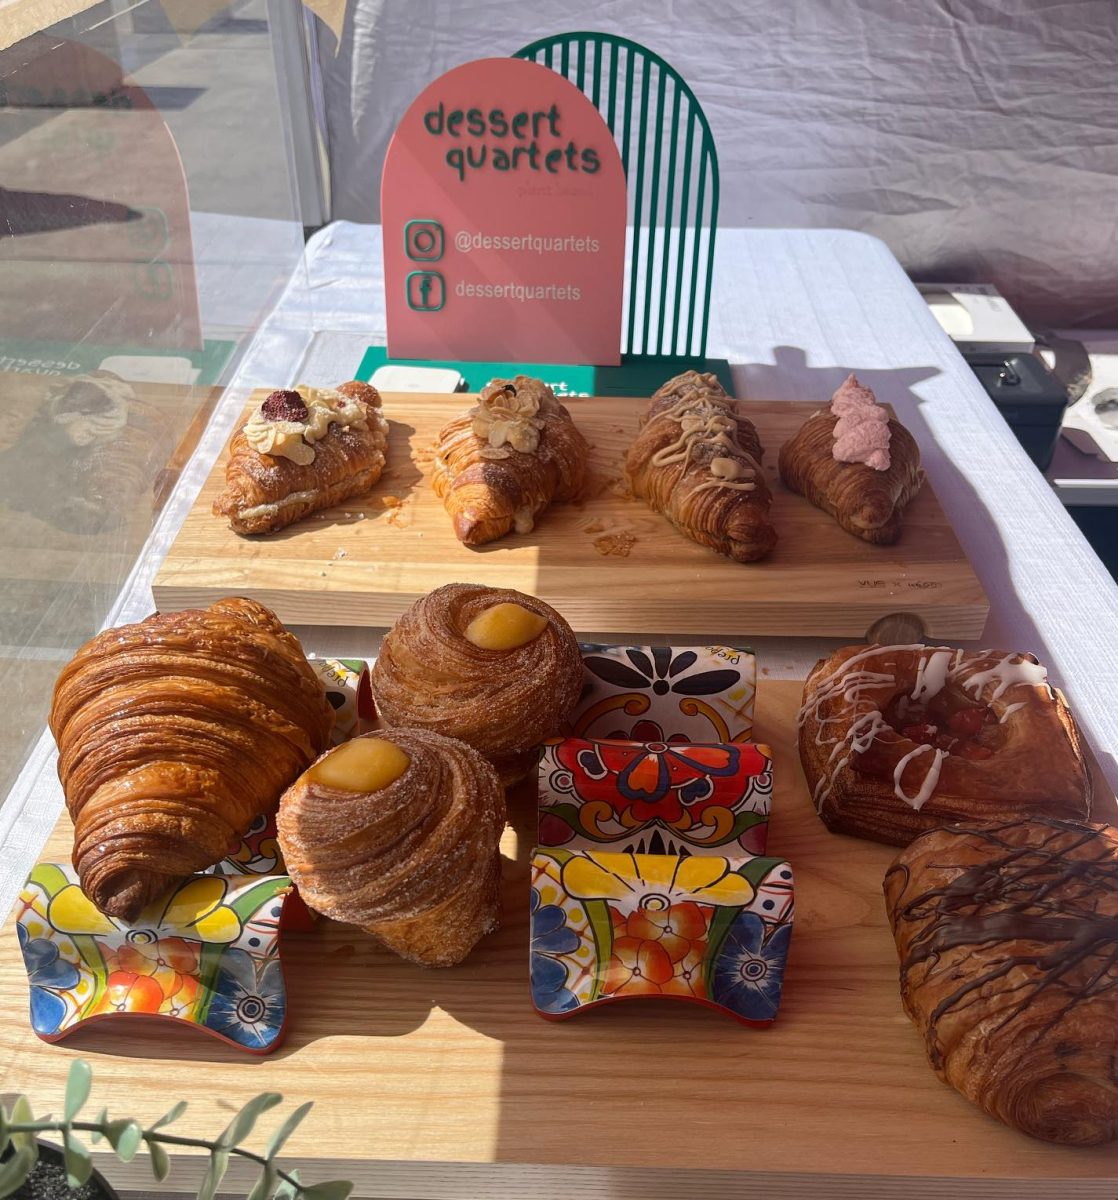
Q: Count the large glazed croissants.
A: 1